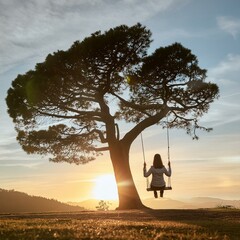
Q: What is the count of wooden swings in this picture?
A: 1